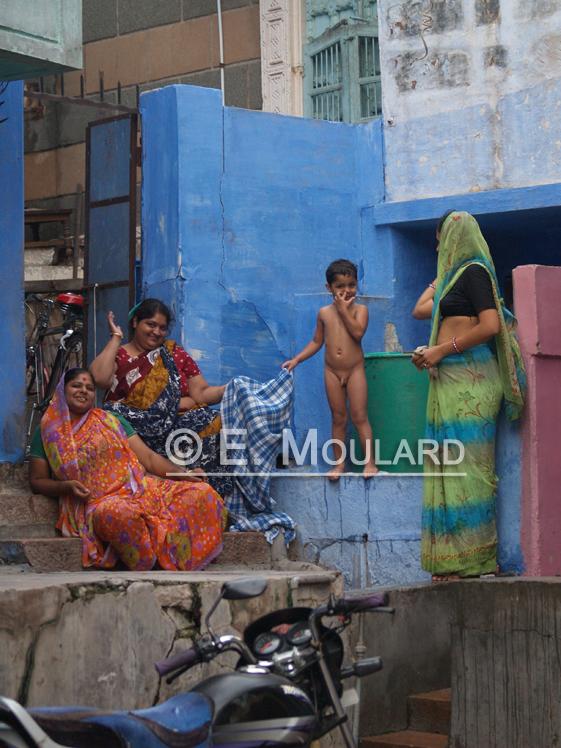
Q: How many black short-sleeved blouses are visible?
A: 1